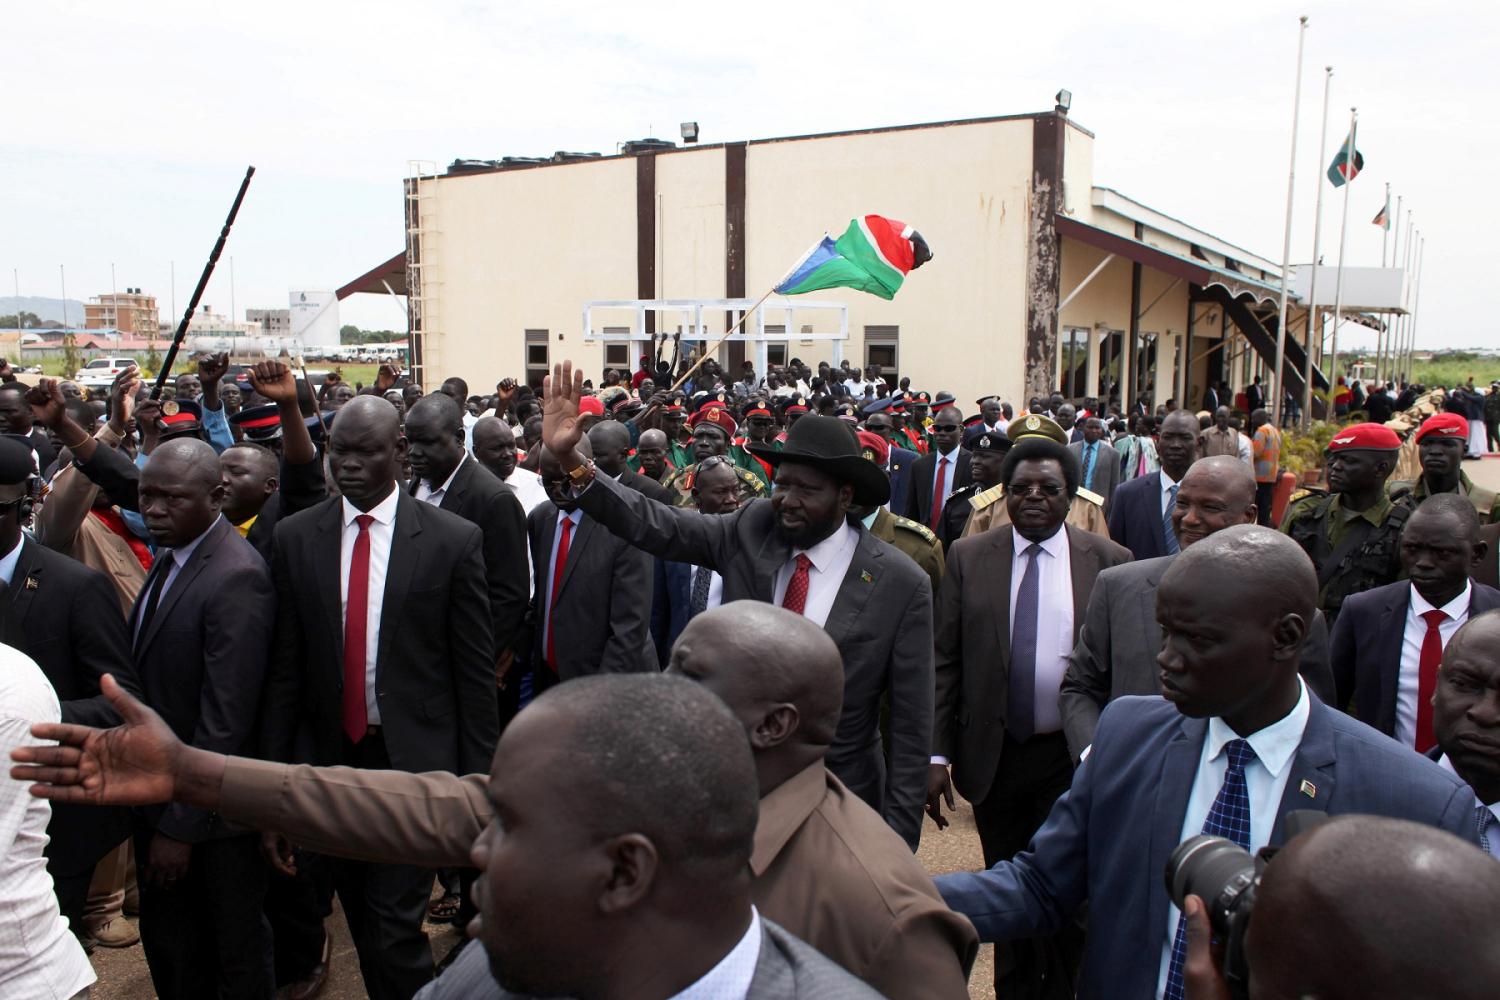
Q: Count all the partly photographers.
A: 1